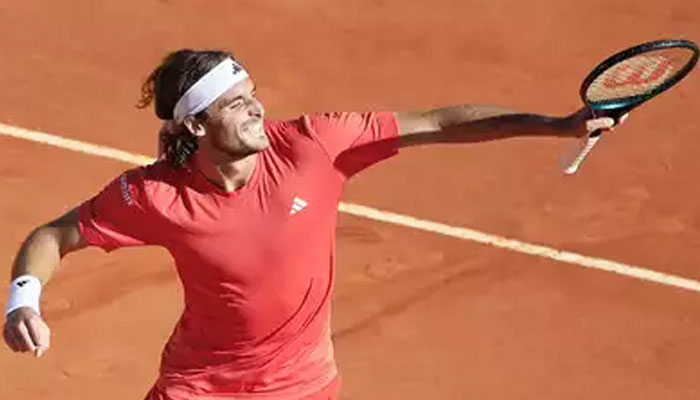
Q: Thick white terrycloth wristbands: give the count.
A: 1